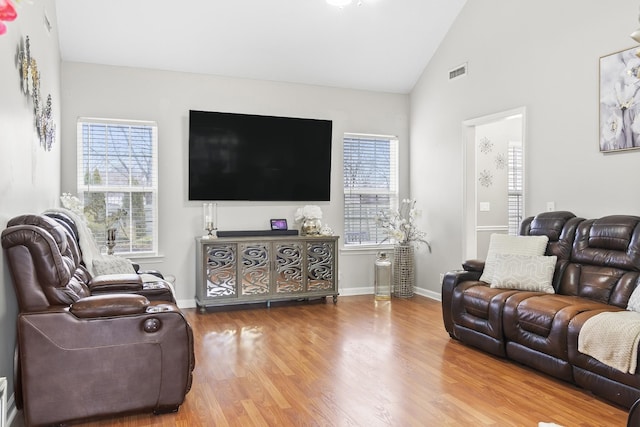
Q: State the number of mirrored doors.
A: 4